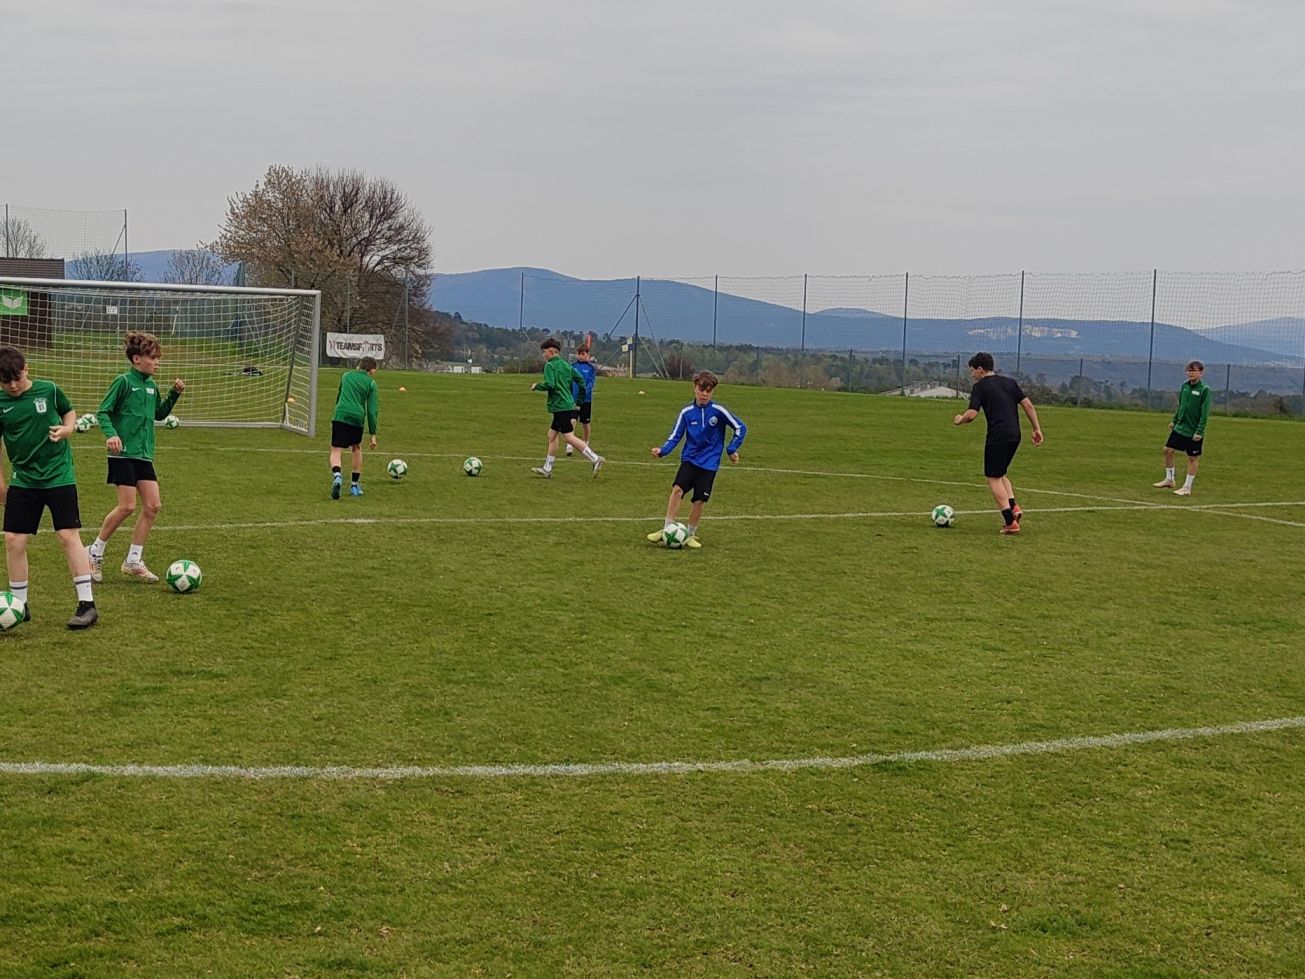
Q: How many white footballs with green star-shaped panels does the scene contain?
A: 9